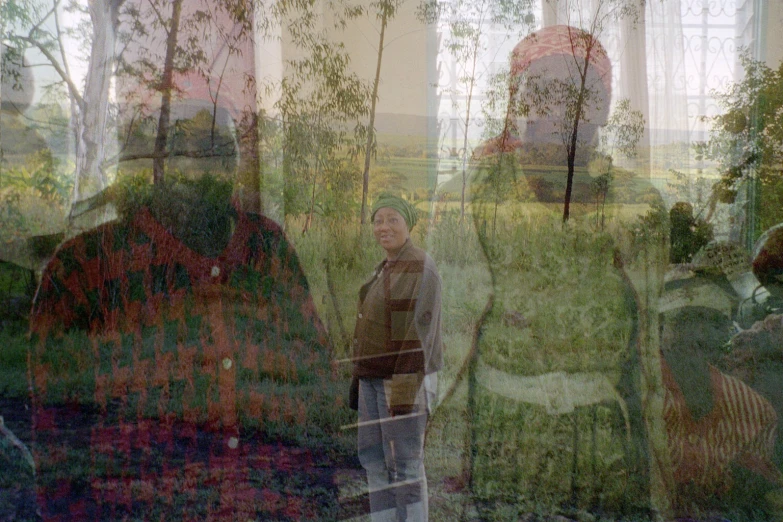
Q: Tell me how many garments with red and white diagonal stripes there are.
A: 1